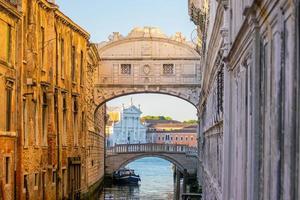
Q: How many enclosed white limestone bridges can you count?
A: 1